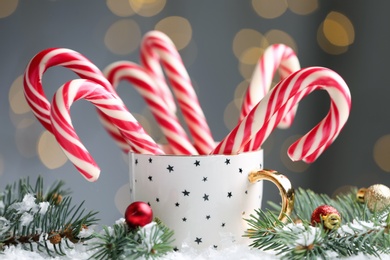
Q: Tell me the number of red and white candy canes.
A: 7